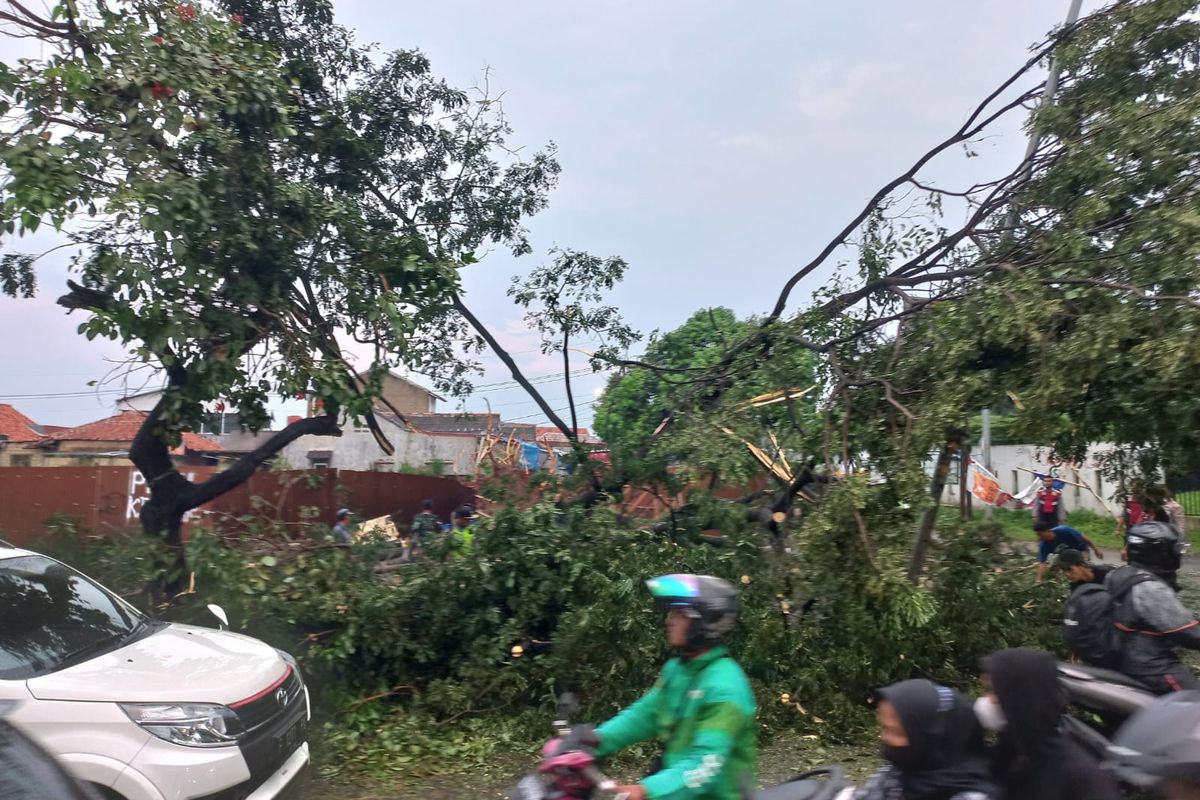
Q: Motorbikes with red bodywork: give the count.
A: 1